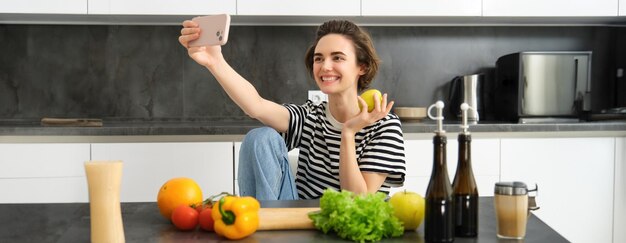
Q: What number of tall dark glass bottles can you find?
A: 2